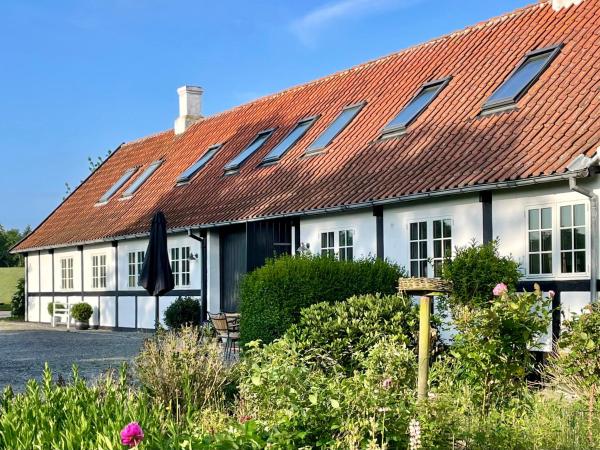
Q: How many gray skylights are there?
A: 8